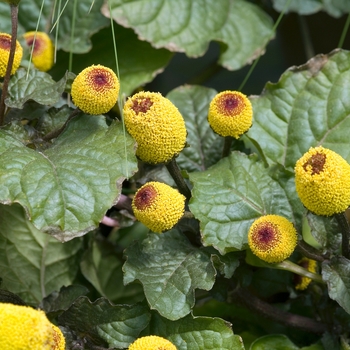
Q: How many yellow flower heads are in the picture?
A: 11